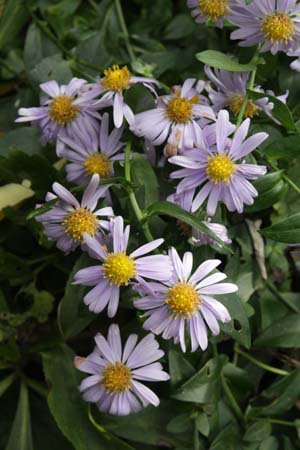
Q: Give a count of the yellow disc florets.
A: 12